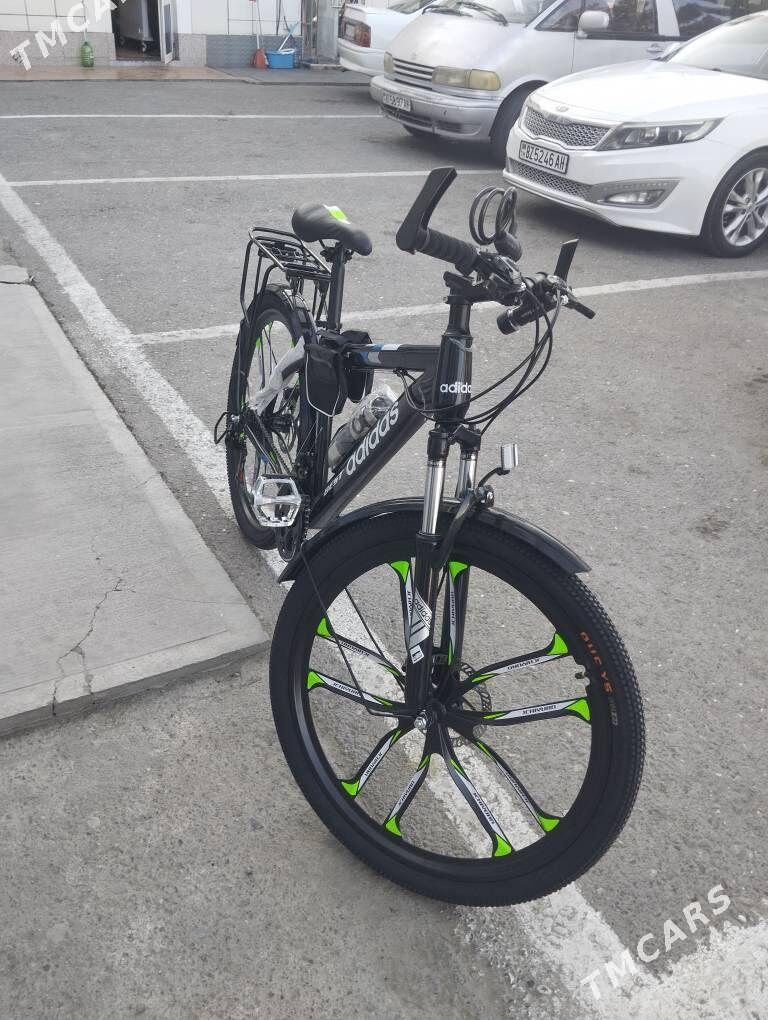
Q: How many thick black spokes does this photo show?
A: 10